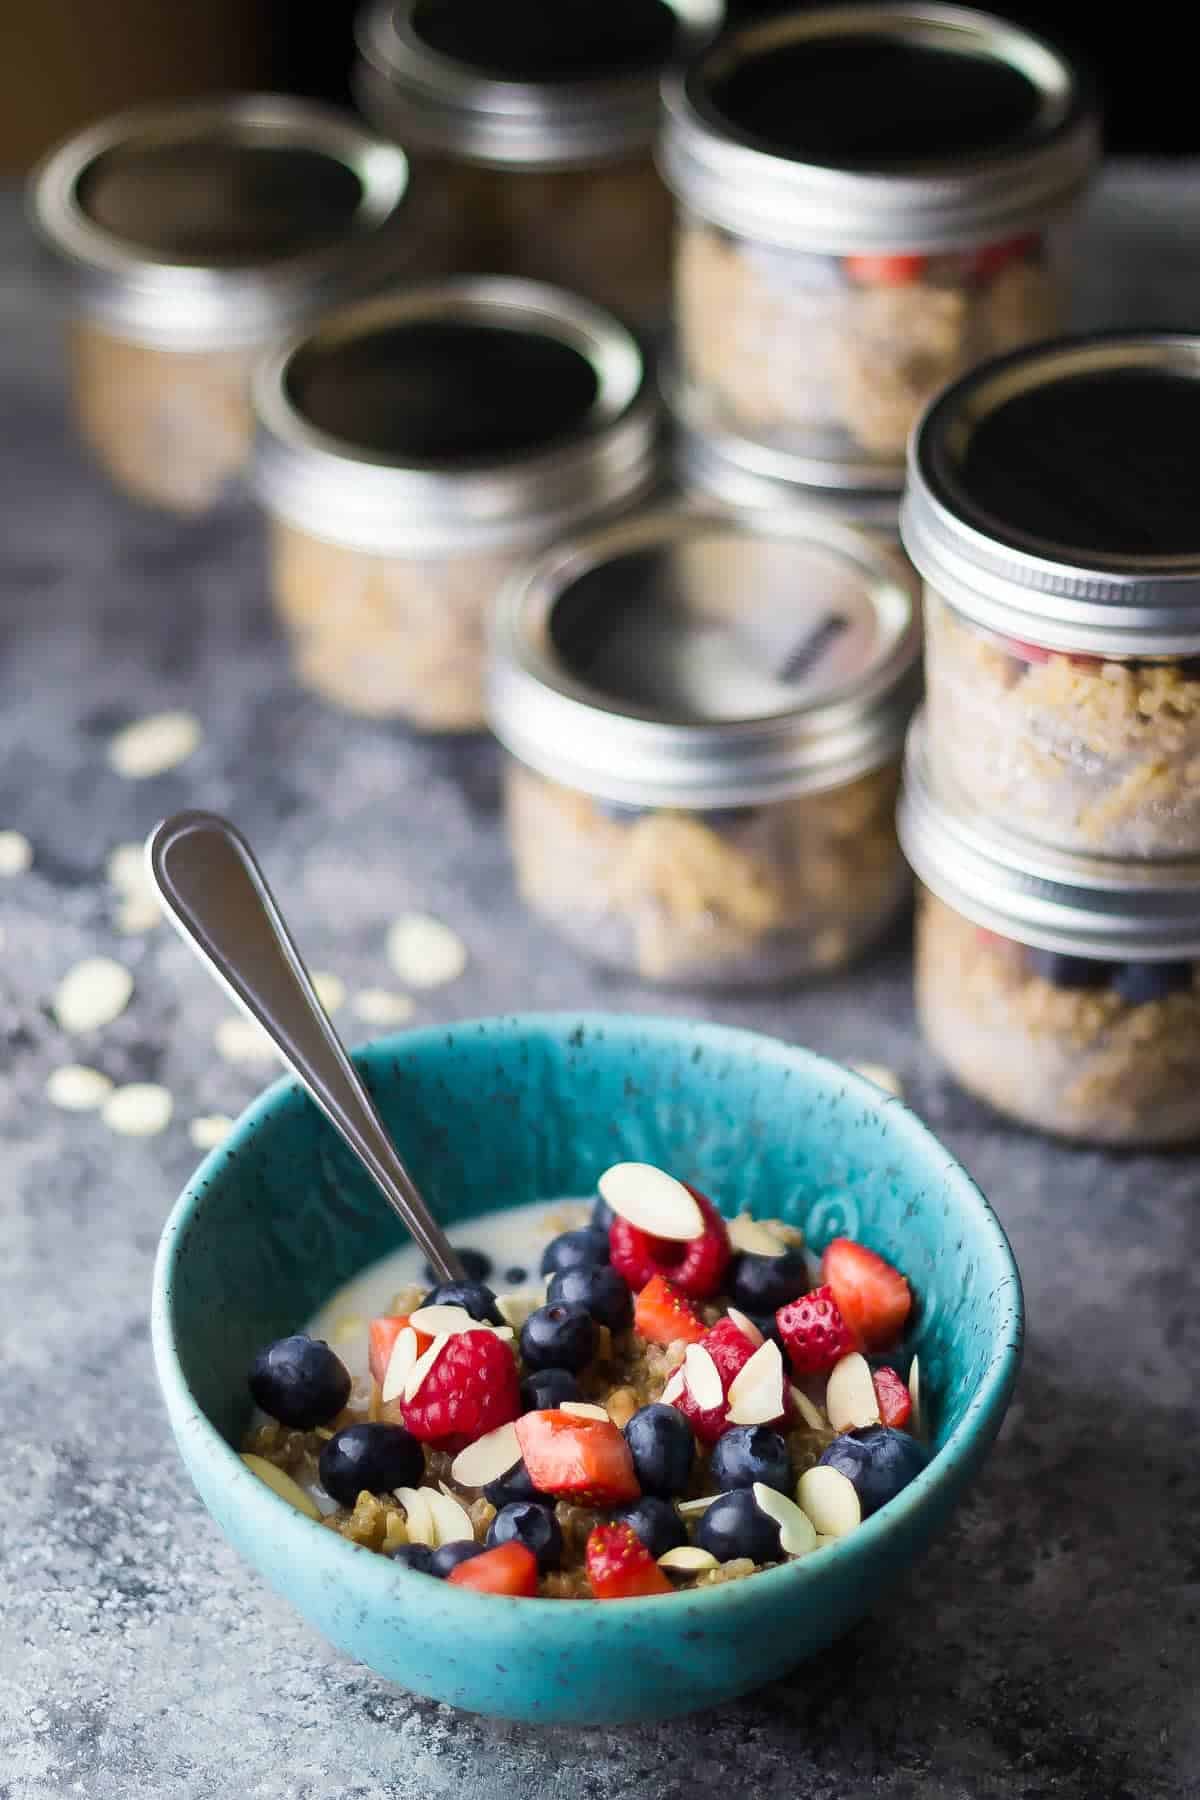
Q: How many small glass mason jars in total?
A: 8